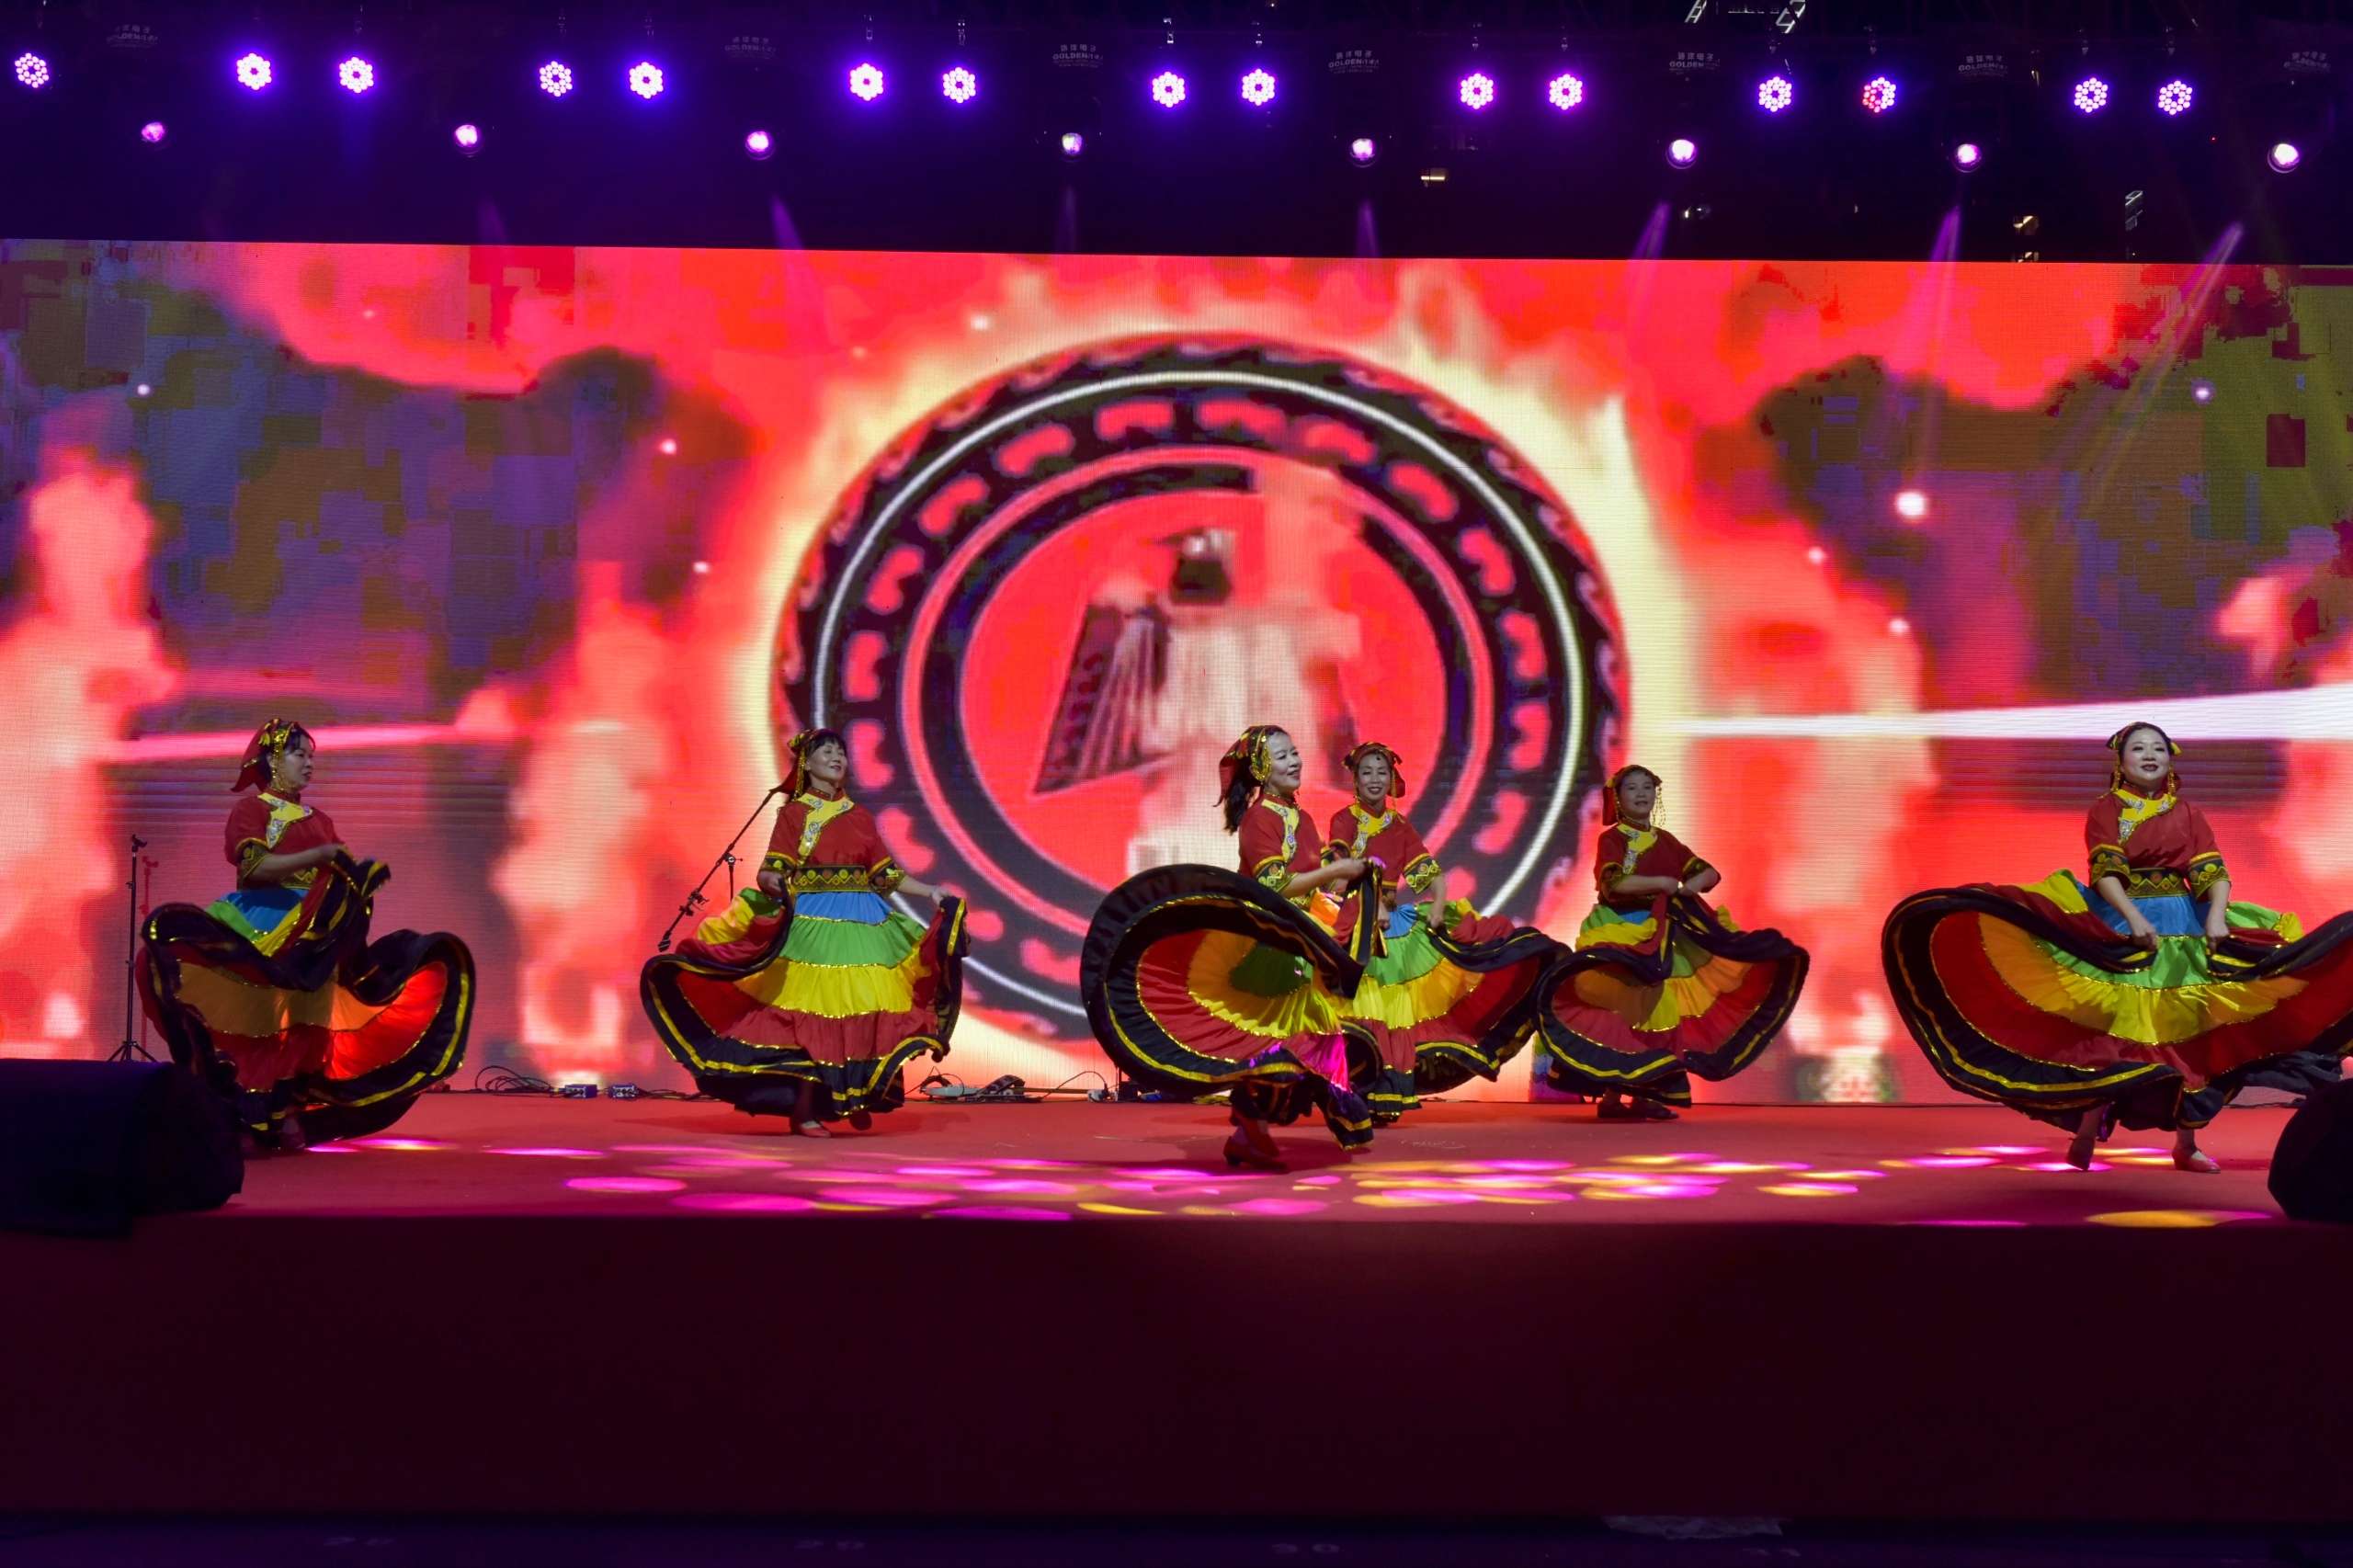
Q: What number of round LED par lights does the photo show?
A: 15